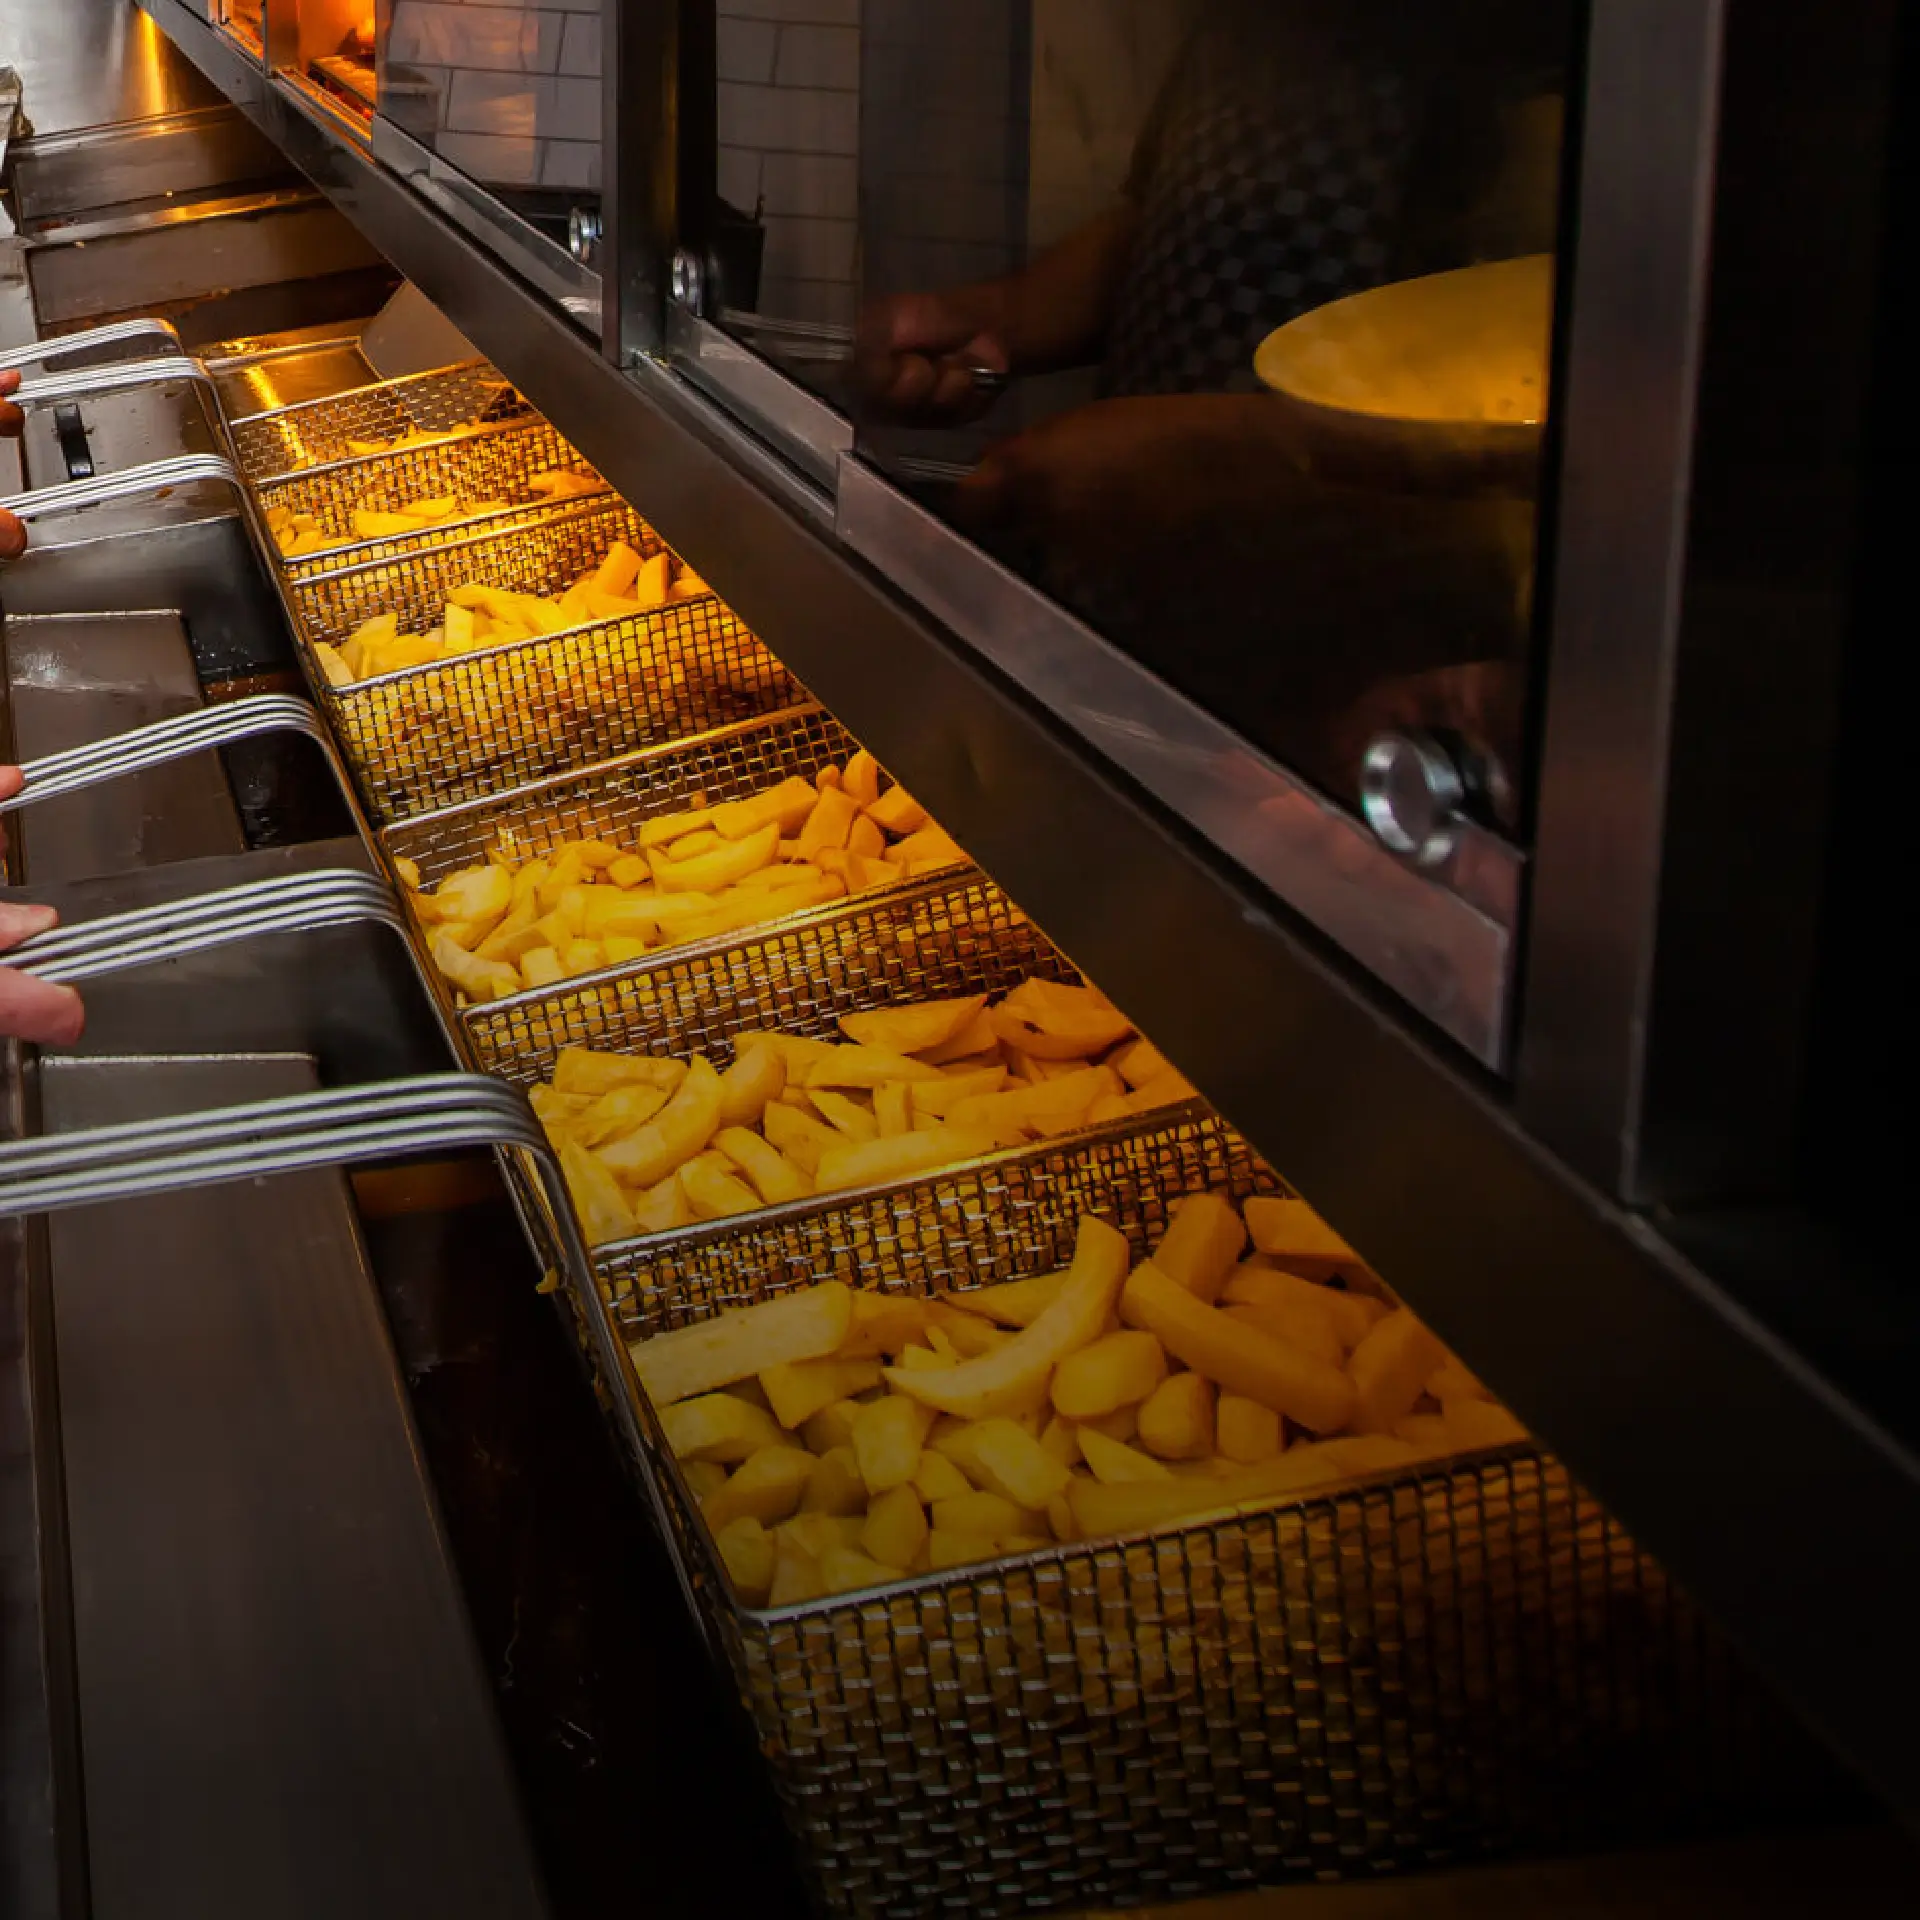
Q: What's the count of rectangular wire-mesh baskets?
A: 6